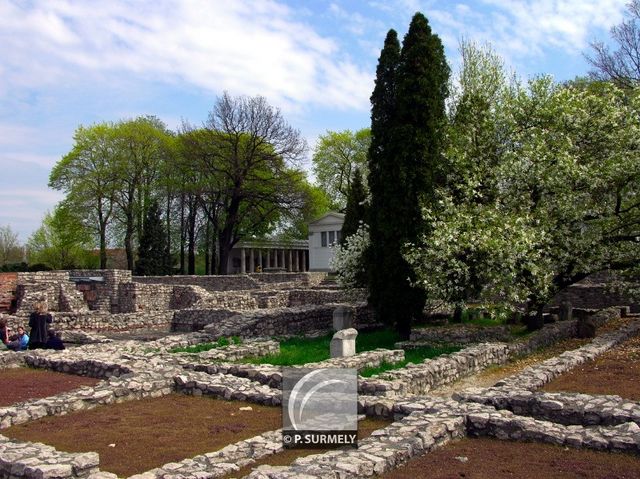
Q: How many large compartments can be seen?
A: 4